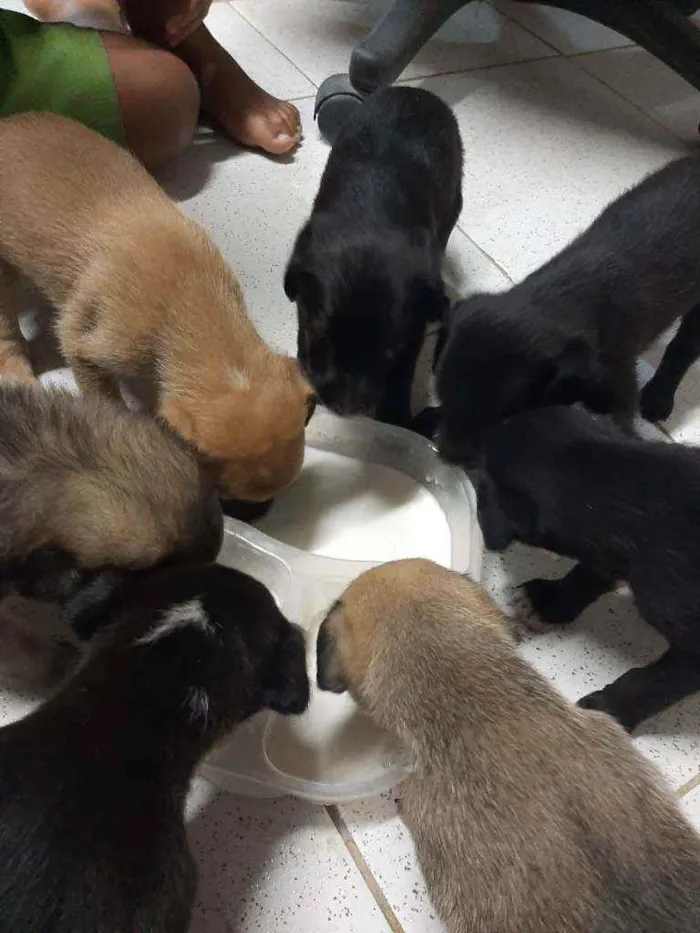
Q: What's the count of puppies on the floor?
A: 7